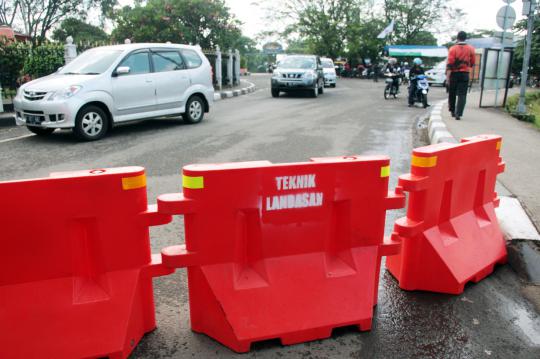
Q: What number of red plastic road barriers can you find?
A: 3